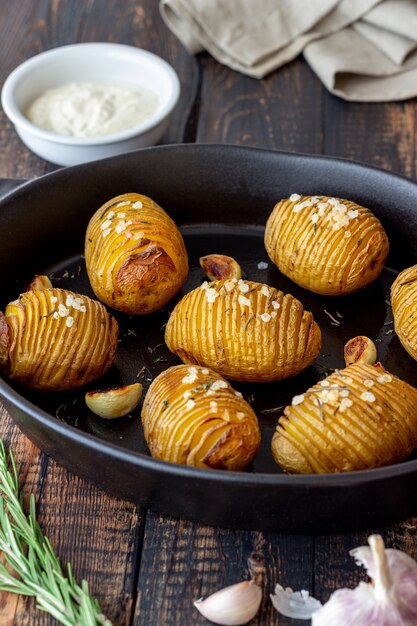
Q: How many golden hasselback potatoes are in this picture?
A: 7